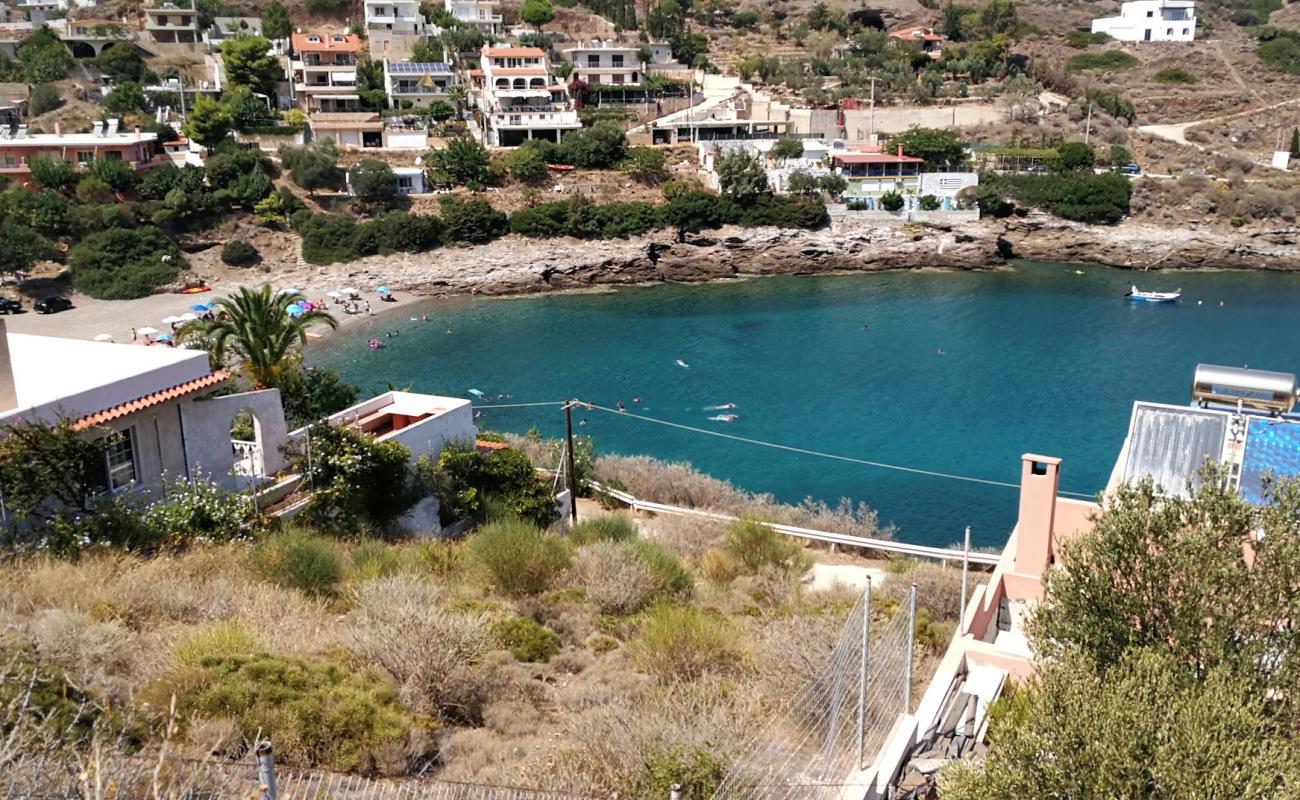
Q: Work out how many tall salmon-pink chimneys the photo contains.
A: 1